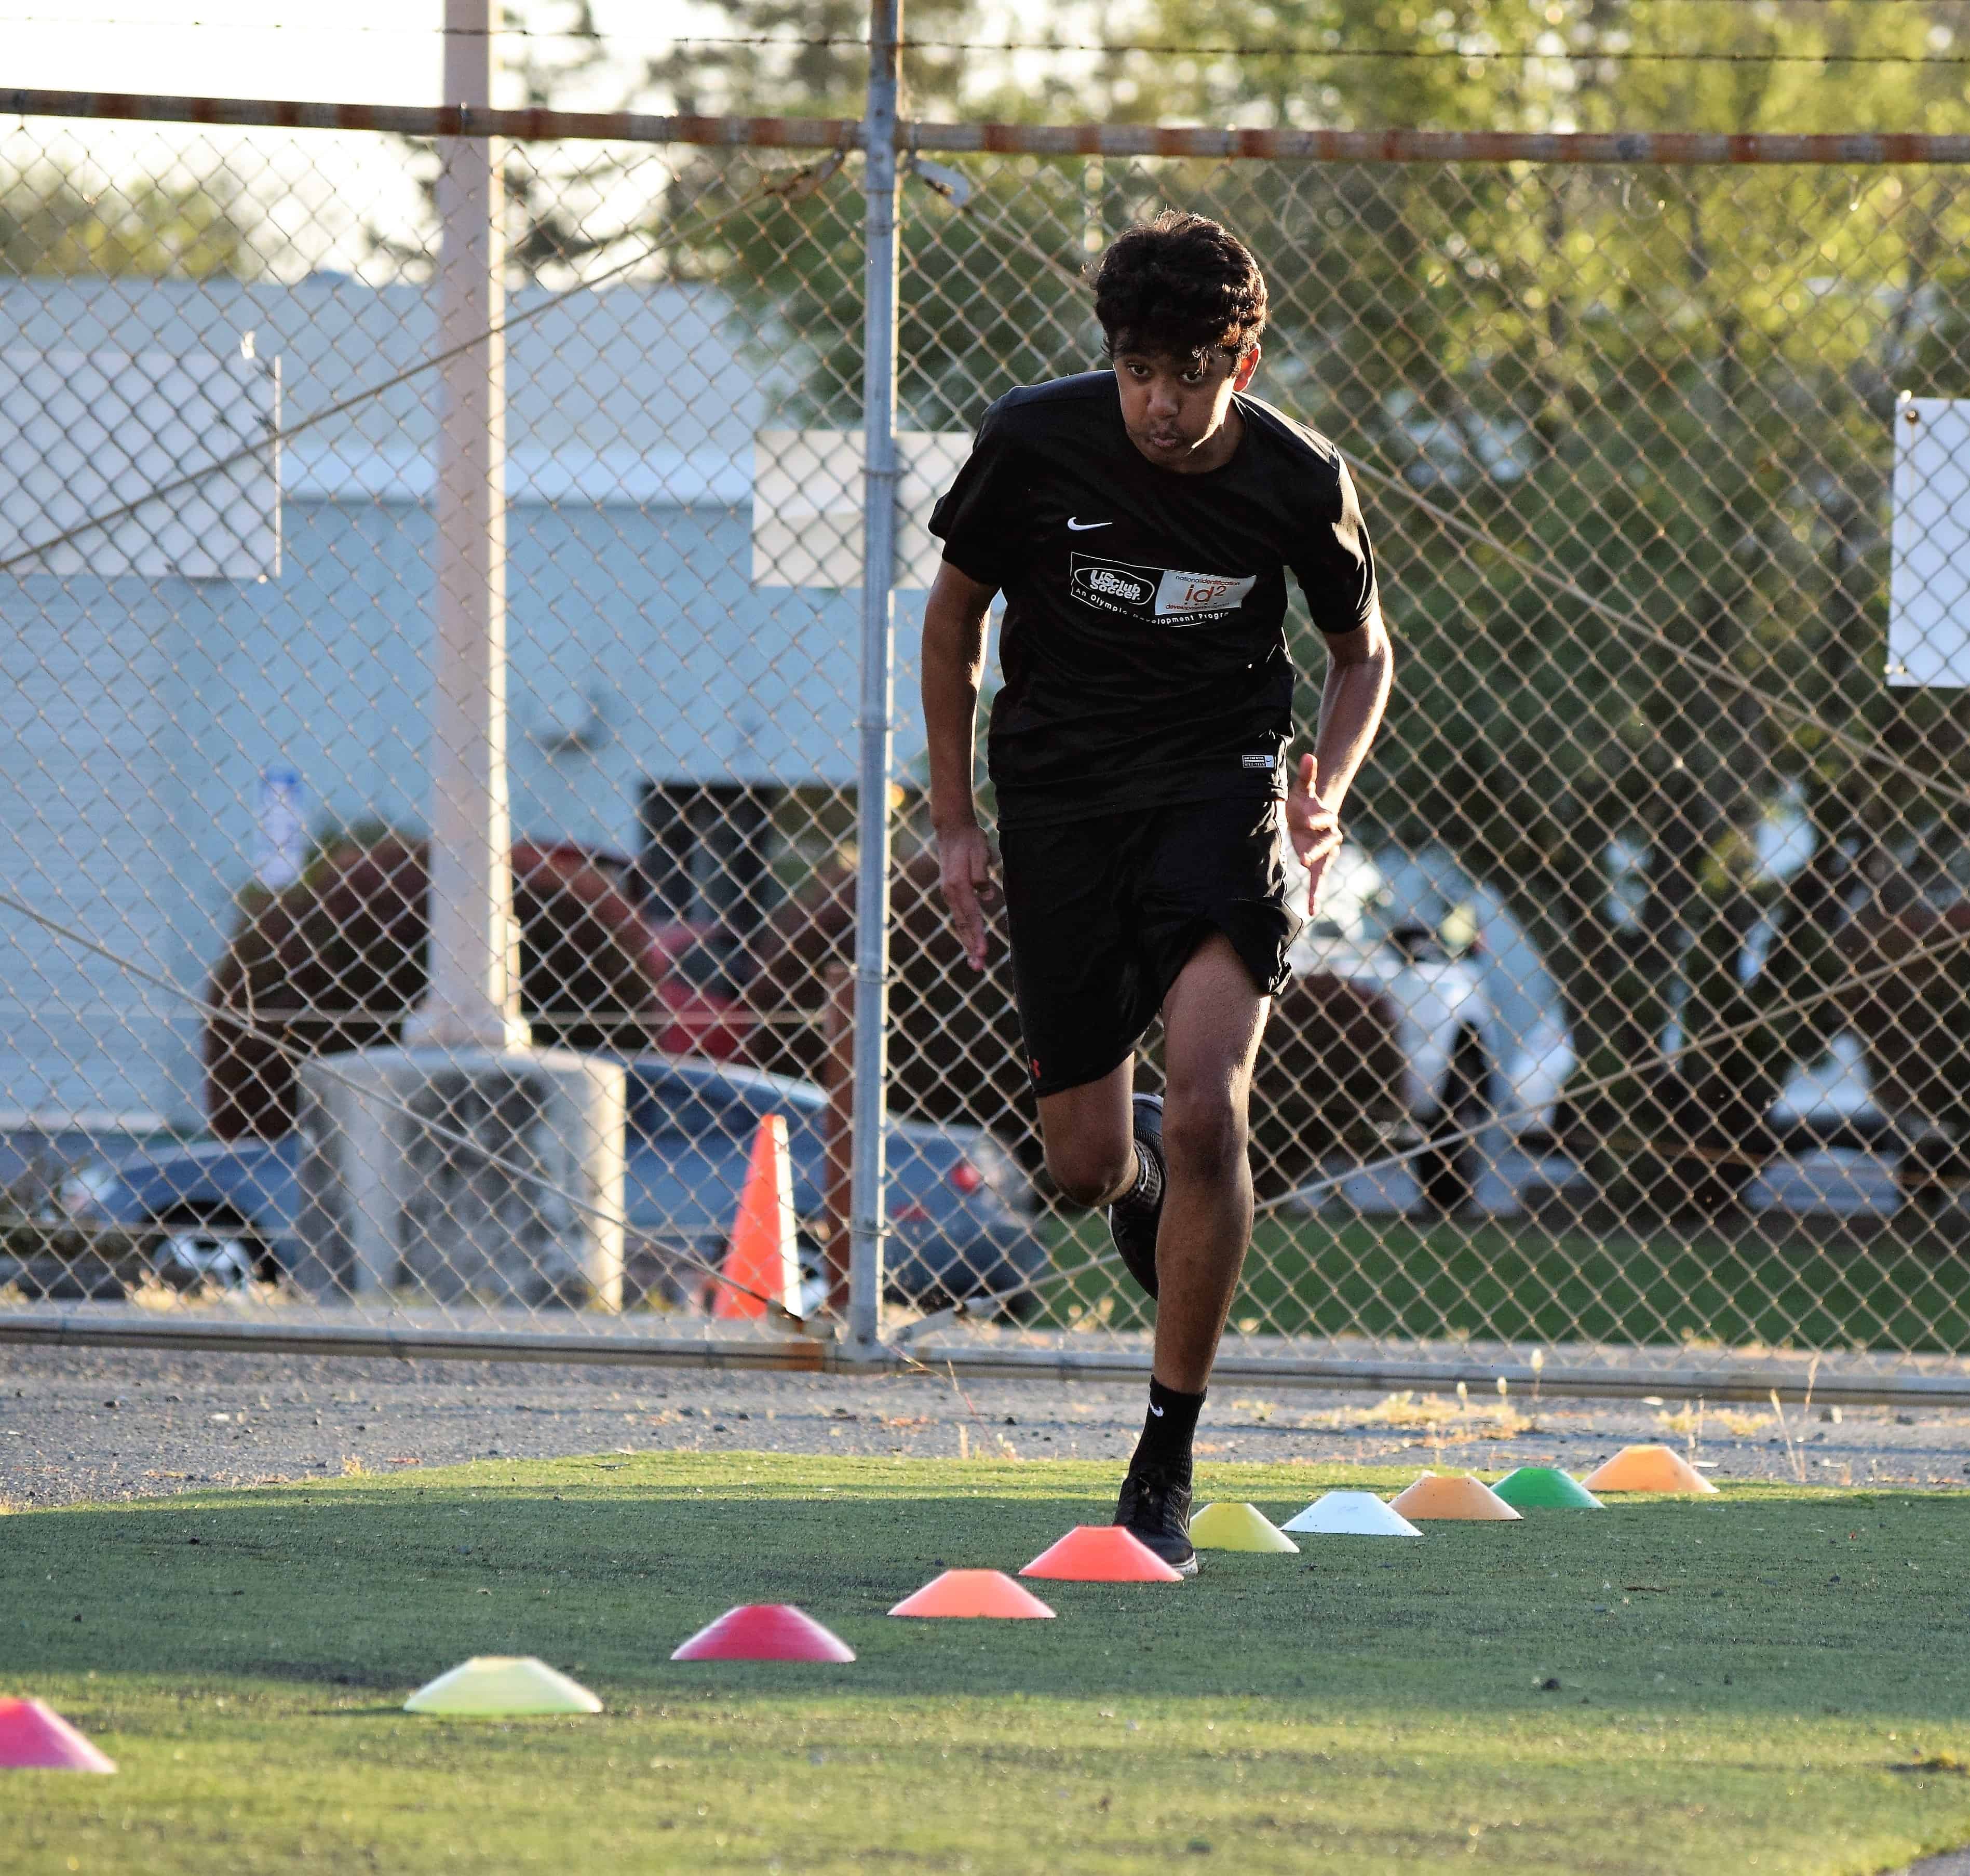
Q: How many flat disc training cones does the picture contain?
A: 10